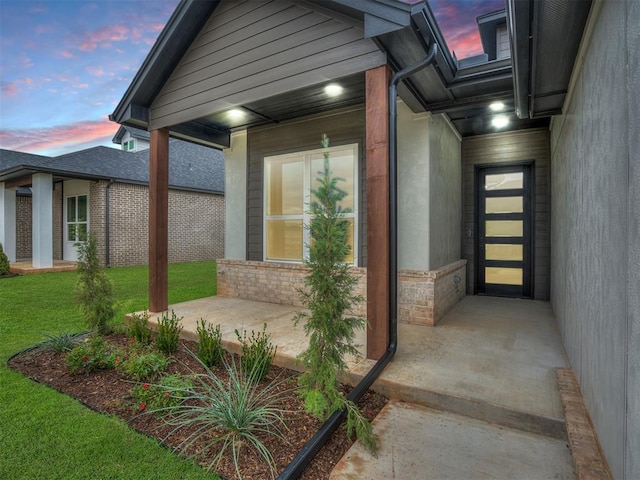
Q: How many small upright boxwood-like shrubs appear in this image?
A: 4